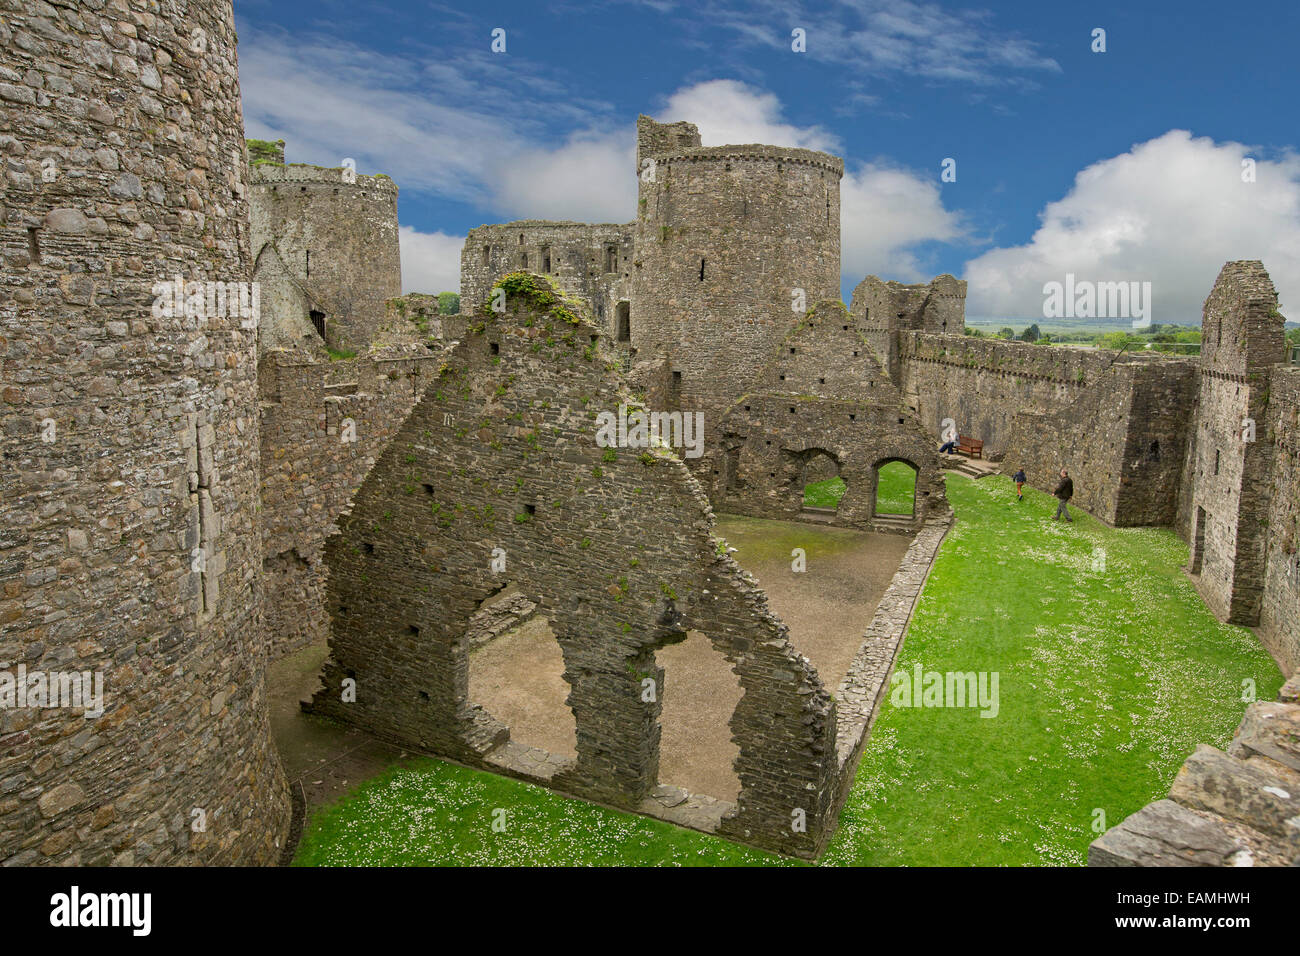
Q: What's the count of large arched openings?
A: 4